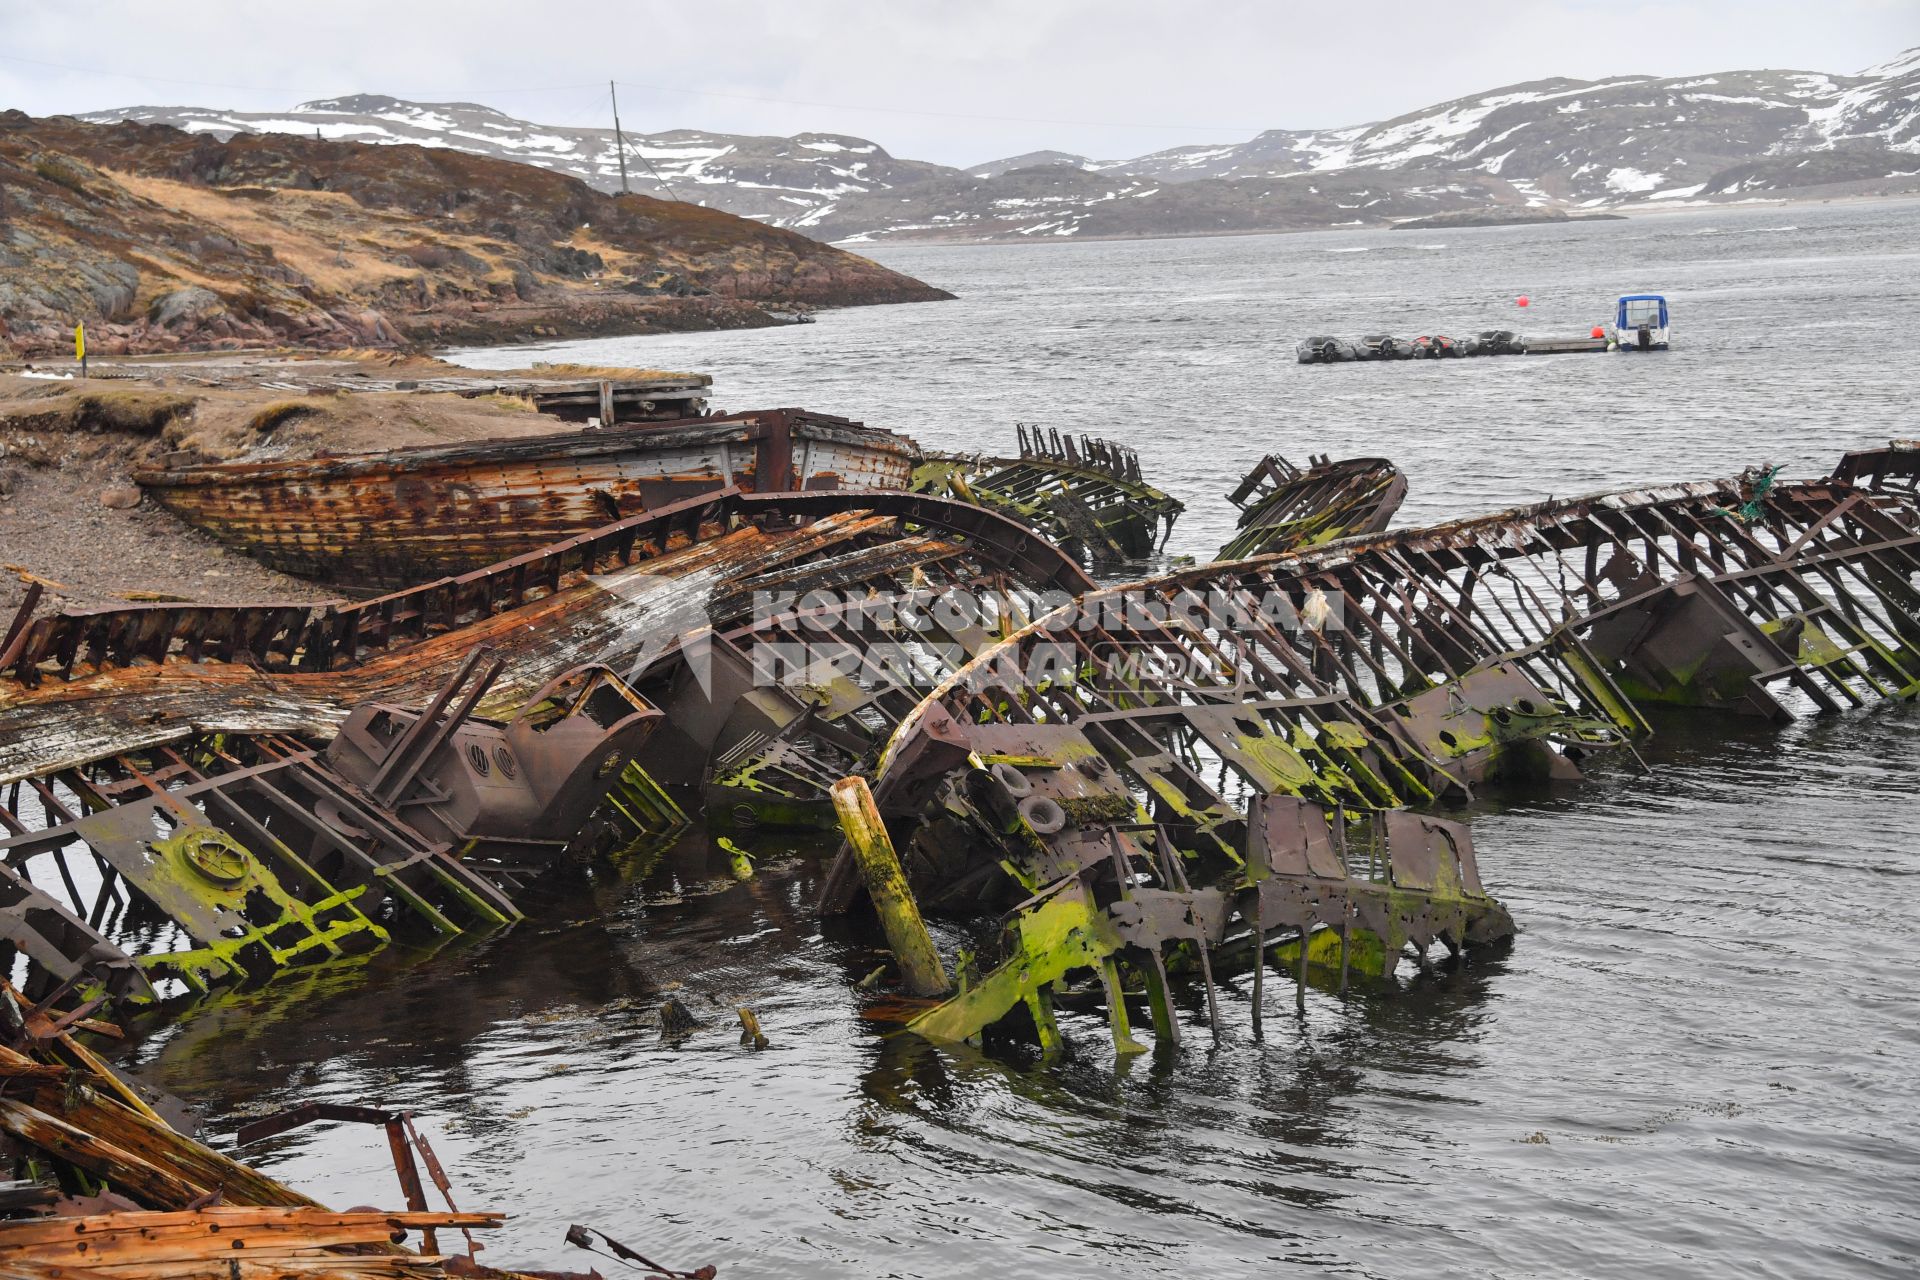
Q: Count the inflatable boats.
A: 4